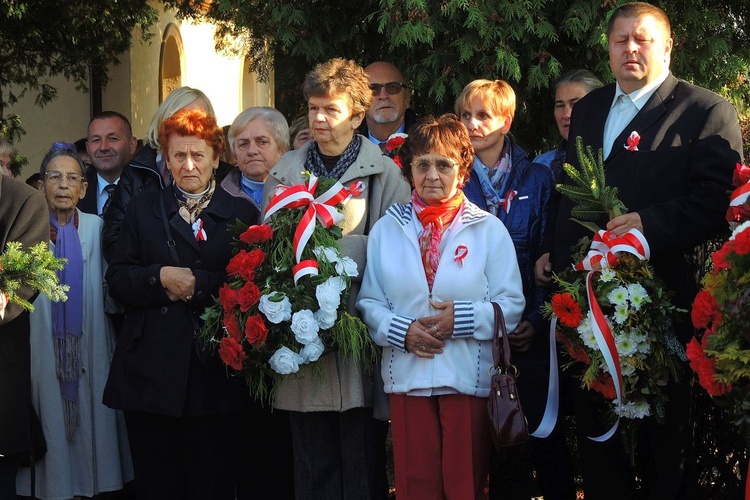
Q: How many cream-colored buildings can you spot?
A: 1